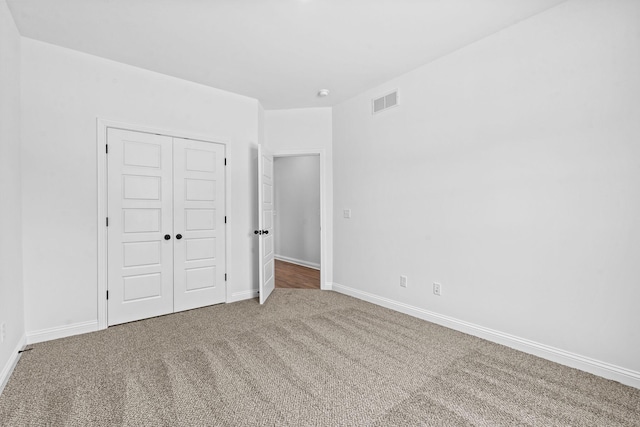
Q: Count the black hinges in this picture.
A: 6